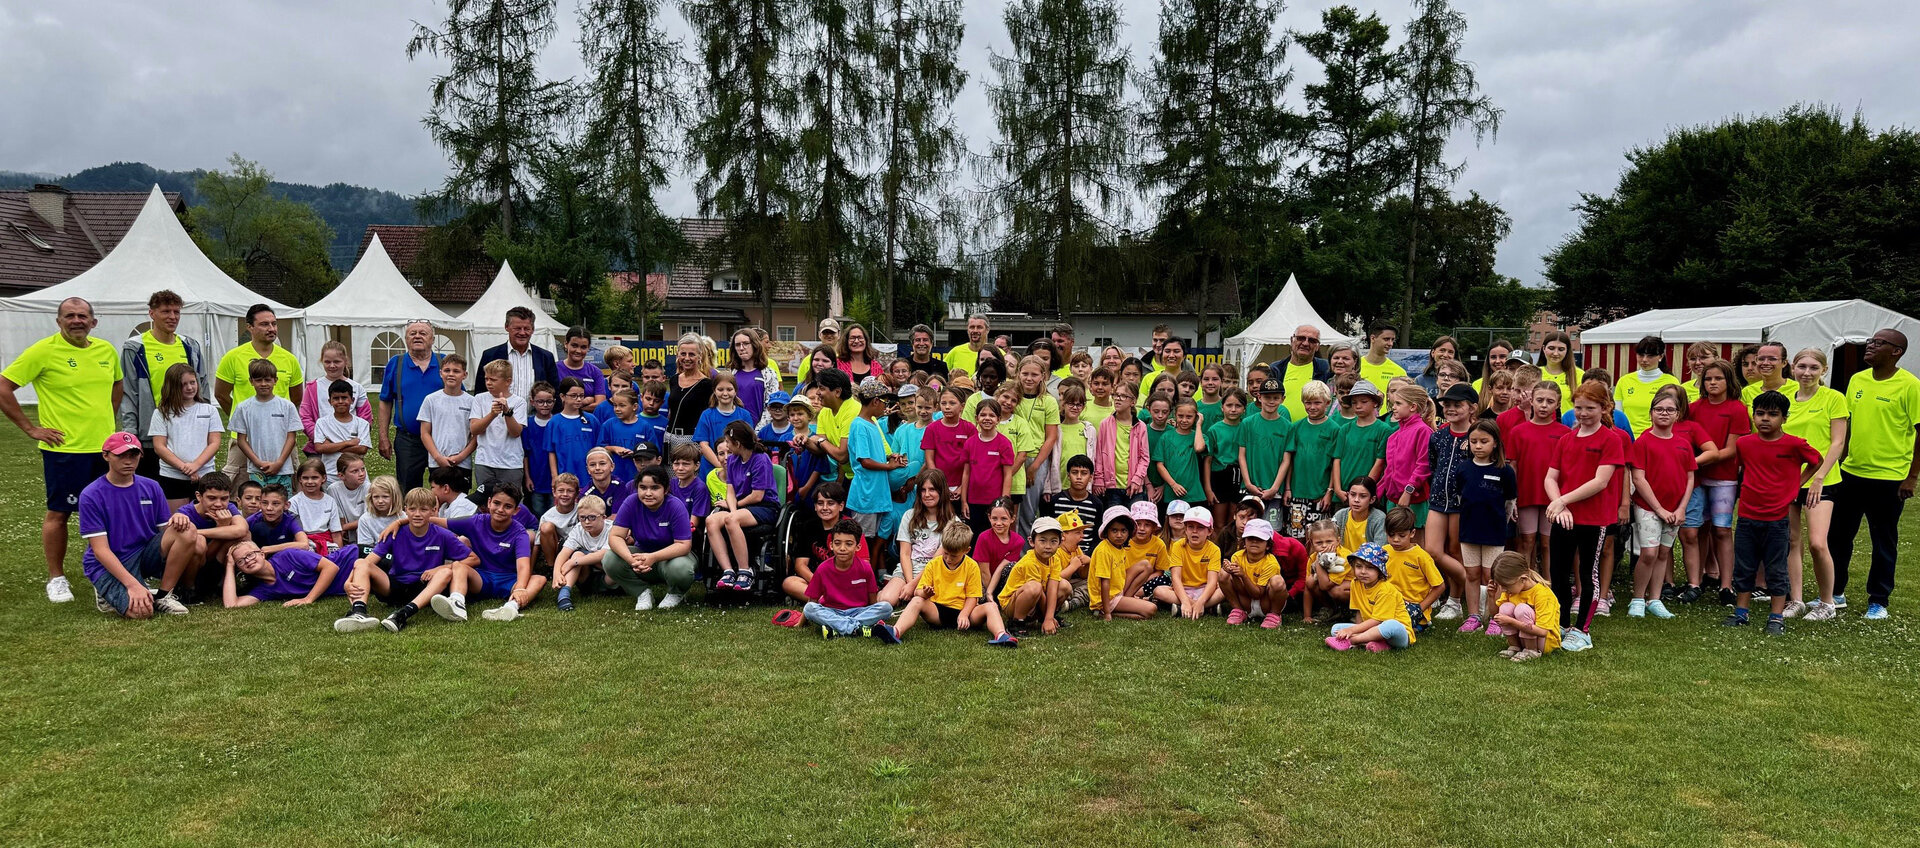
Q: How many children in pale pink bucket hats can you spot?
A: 2